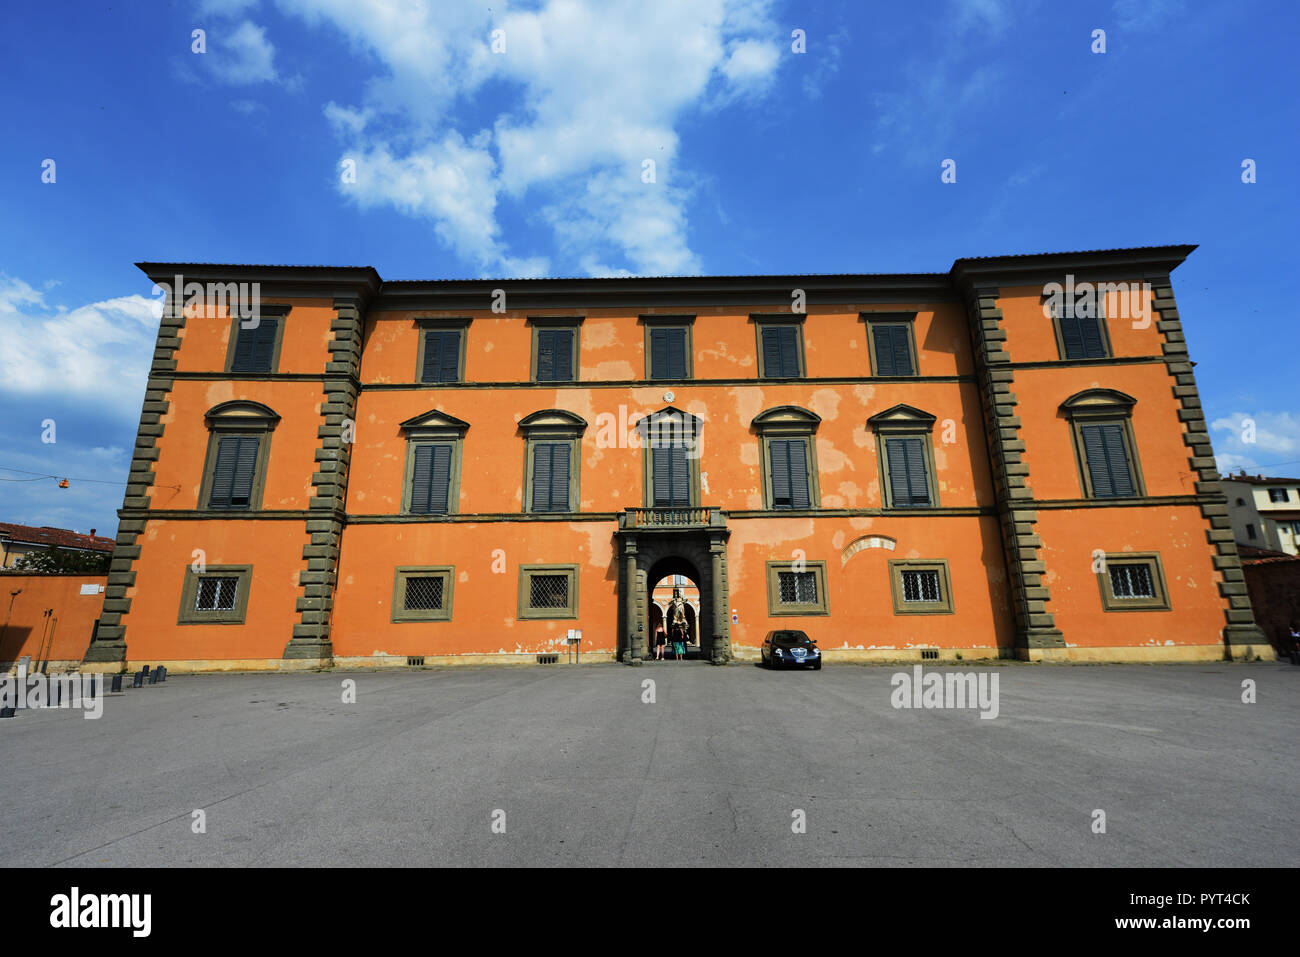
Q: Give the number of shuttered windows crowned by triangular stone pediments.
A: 3